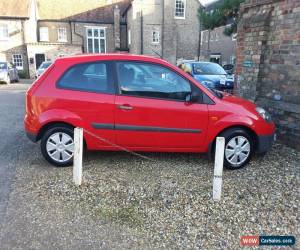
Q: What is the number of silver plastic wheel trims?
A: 2